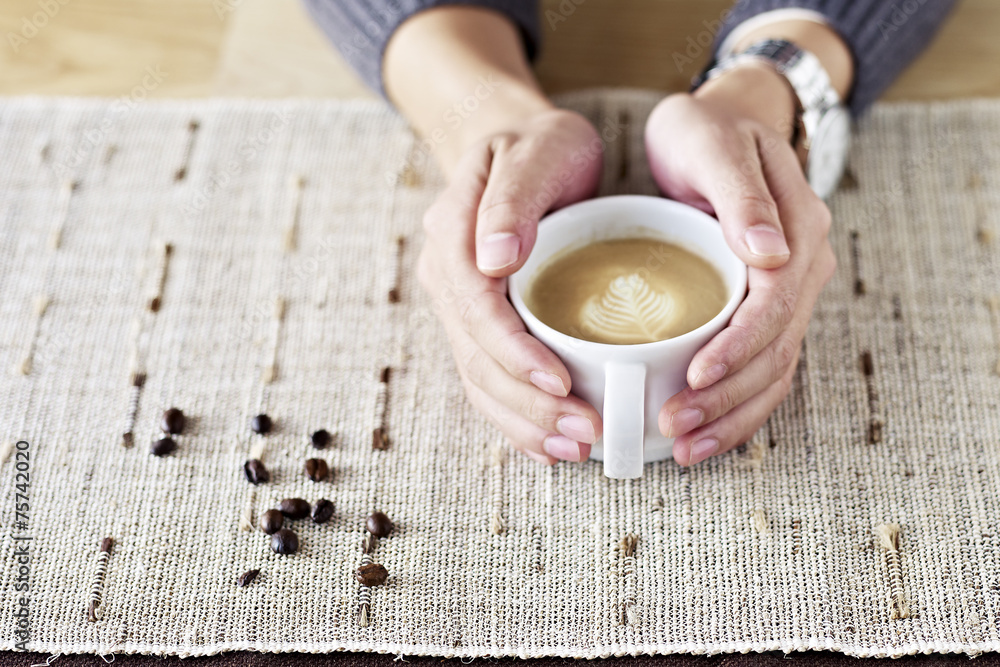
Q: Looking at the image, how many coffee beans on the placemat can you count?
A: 13